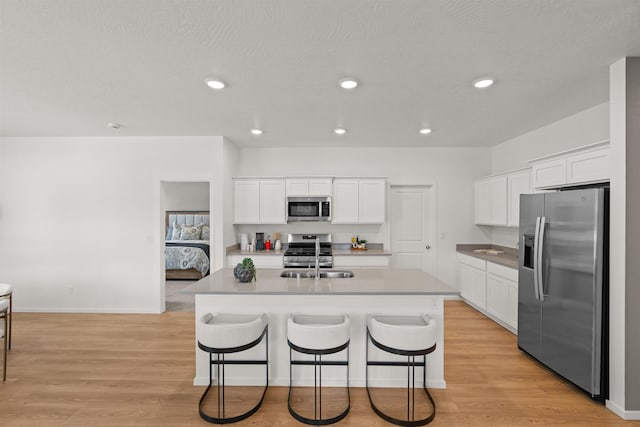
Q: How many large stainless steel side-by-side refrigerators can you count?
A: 1